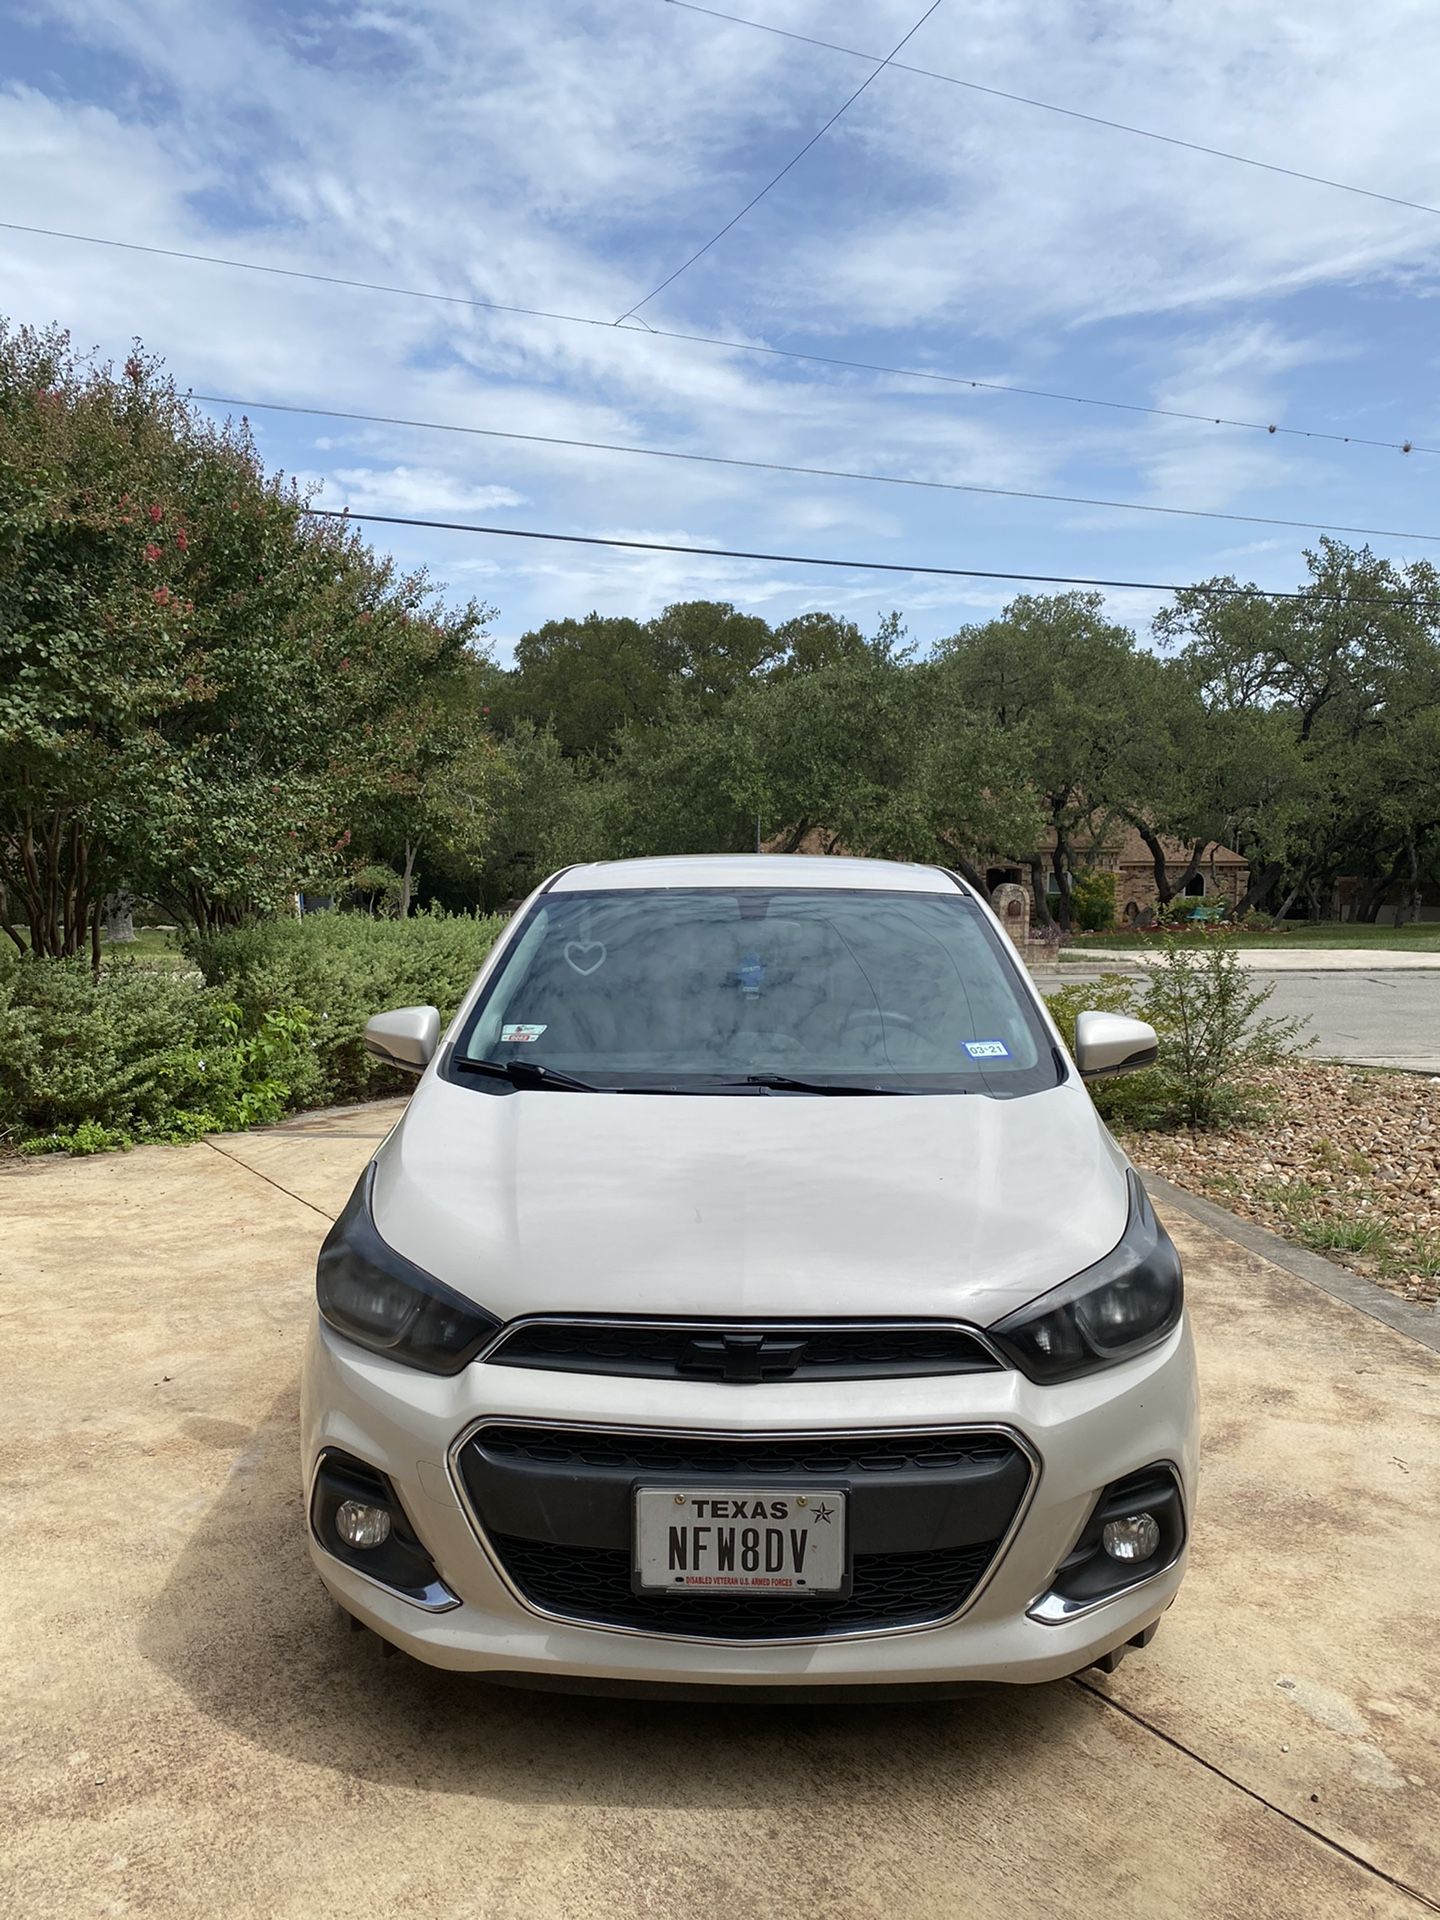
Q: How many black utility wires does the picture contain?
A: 5